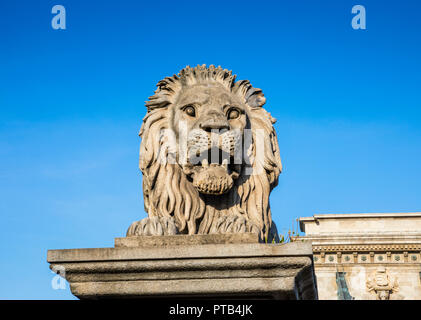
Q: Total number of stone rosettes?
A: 7